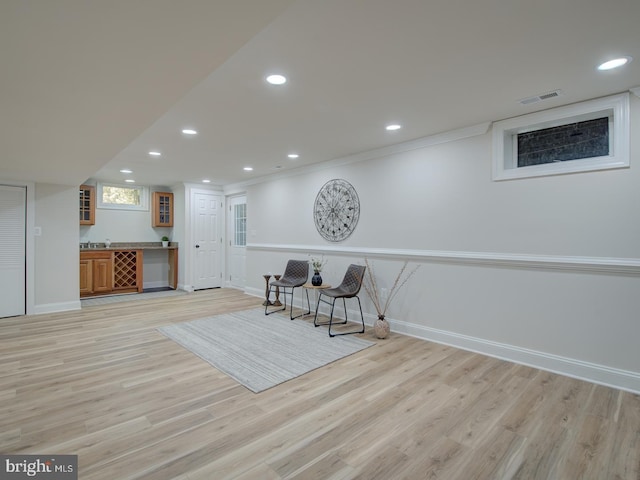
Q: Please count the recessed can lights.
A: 10